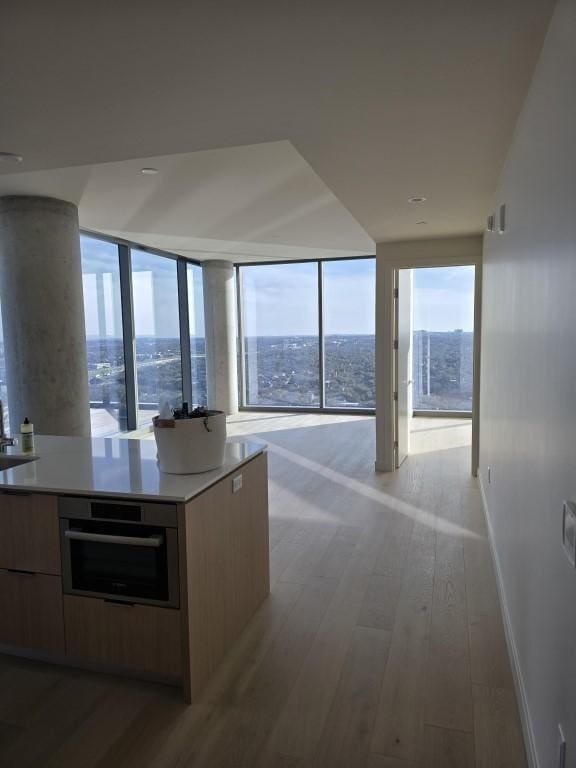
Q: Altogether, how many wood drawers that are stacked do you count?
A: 2